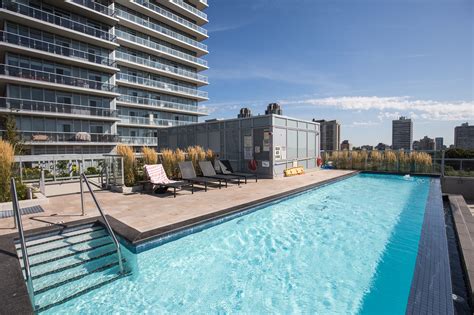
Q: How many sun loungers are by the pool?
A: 4